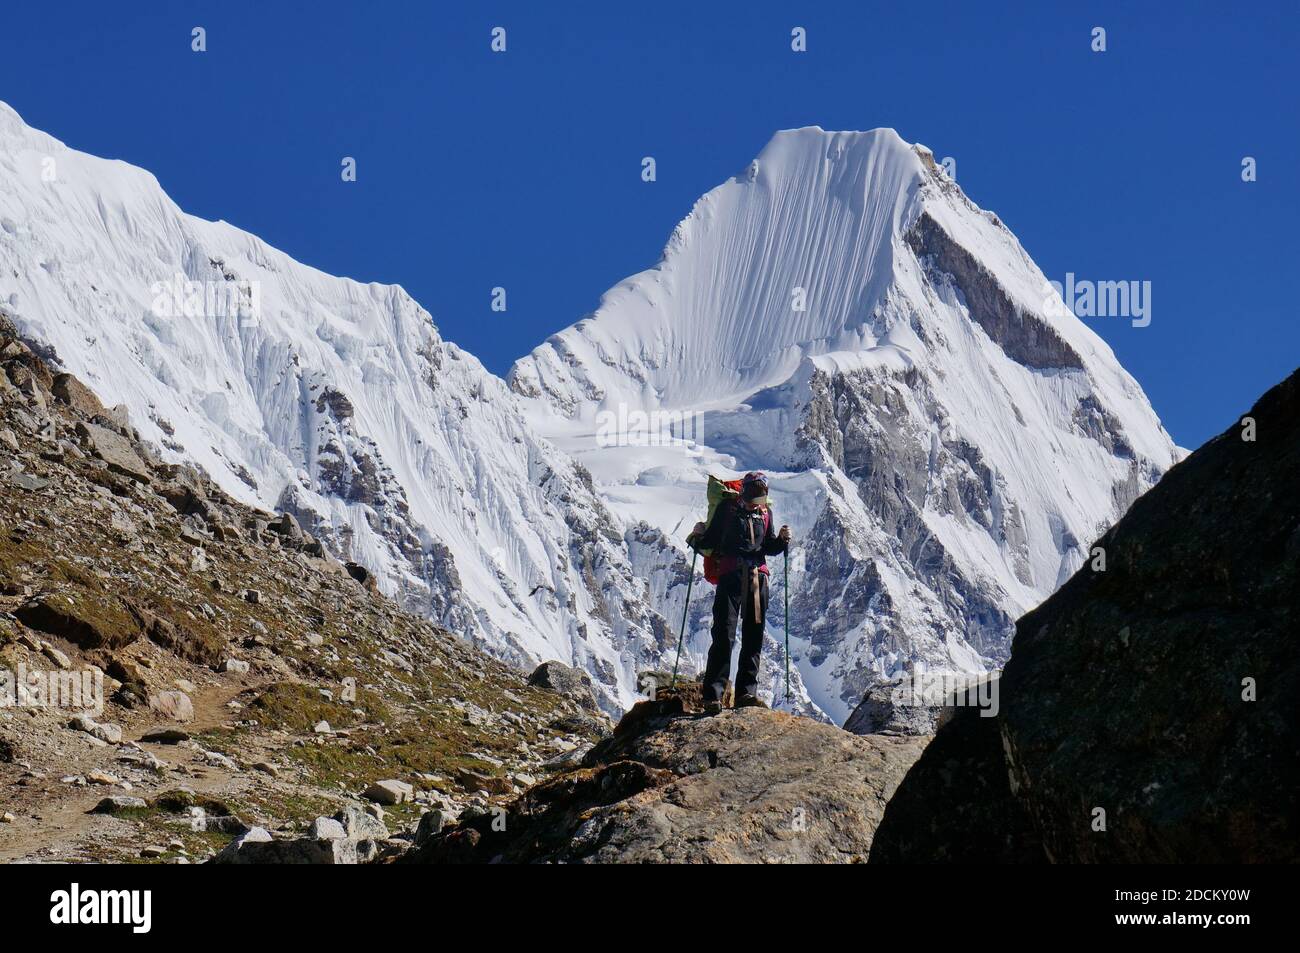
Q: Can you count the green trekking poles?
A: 2